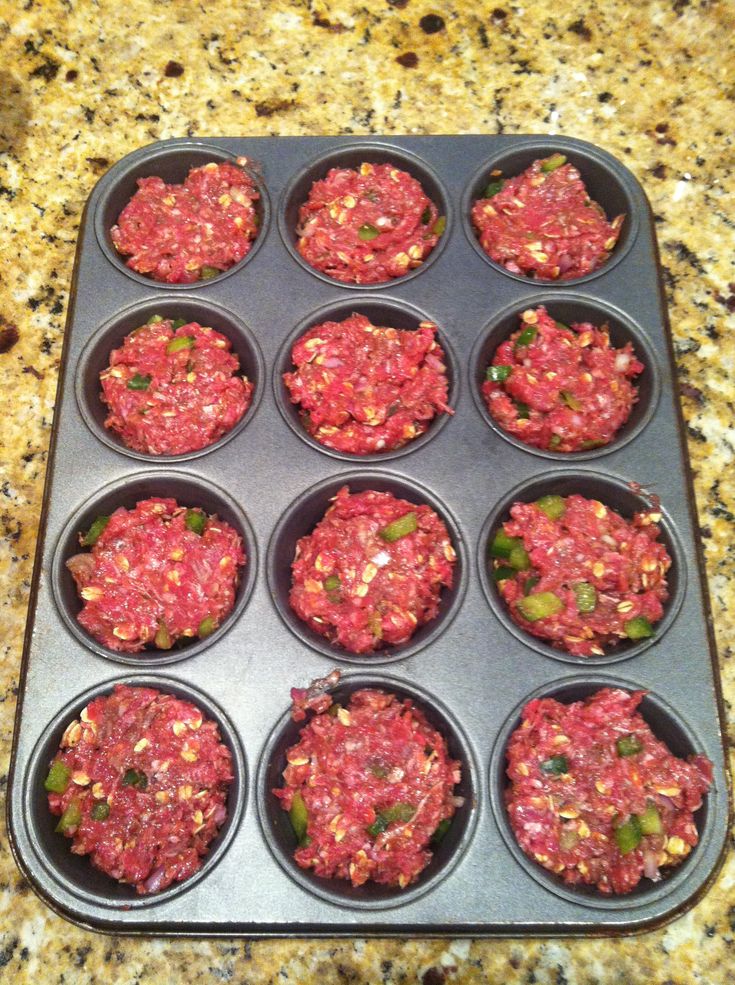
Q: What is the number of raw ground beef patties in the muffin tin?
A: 12